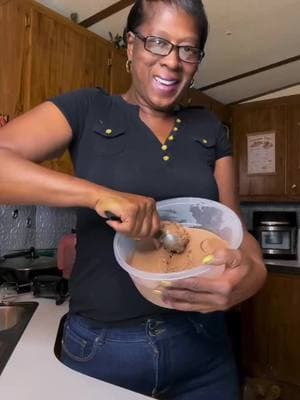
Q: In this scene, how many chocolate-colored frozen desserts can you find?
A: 1